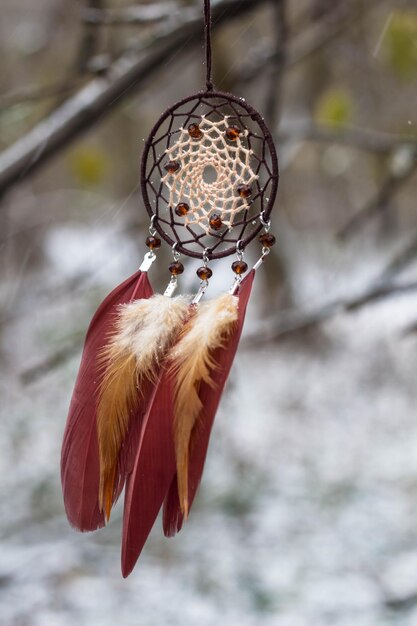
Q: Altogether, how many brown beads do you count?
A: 11